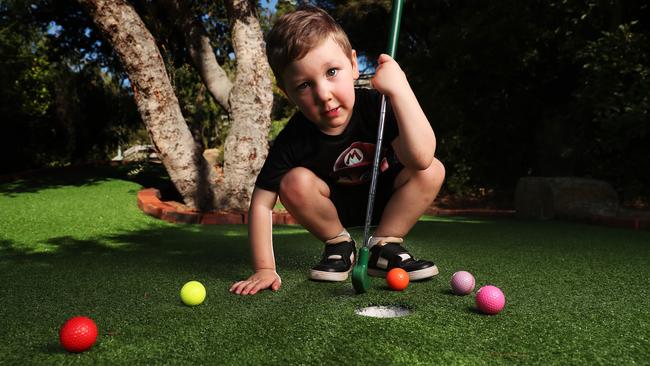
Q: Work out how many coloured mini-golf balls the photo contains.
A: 5